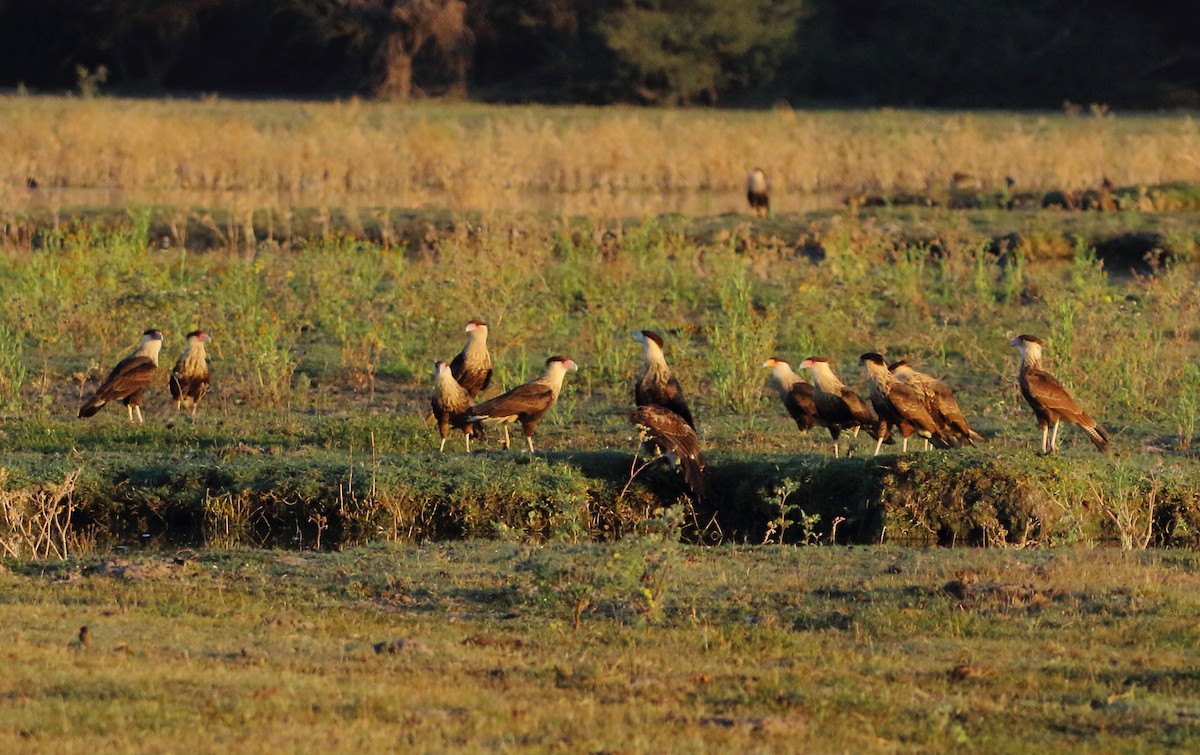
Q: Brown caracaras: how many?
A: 13